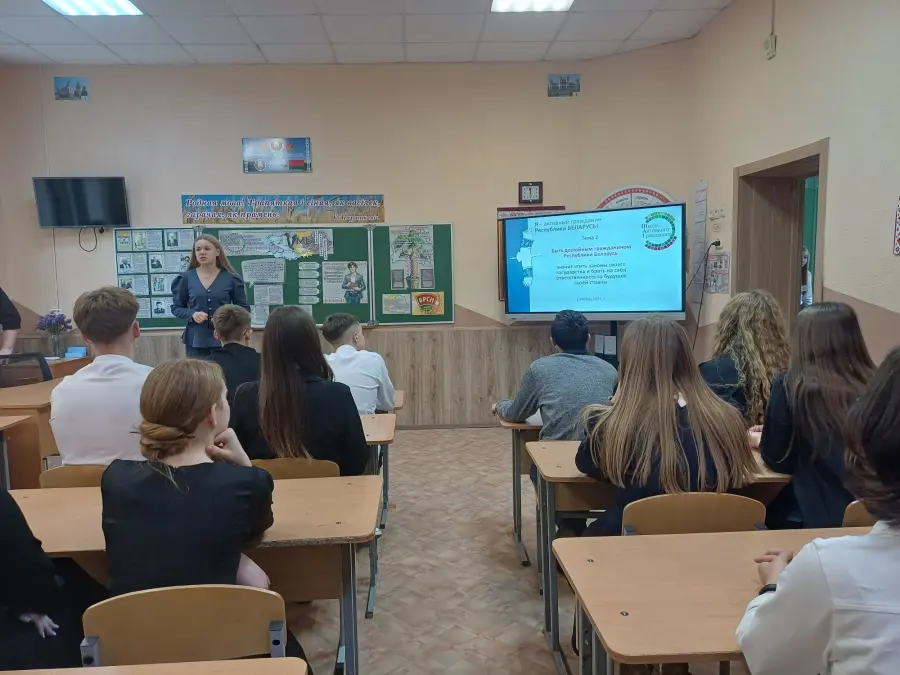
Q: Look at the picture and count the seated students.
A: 11